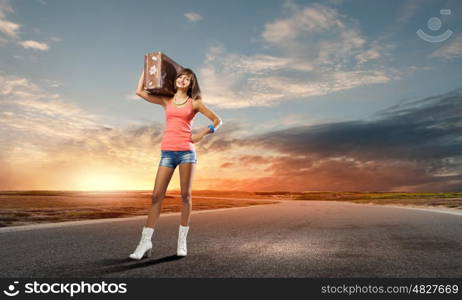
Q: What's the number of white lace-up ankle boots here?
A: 2